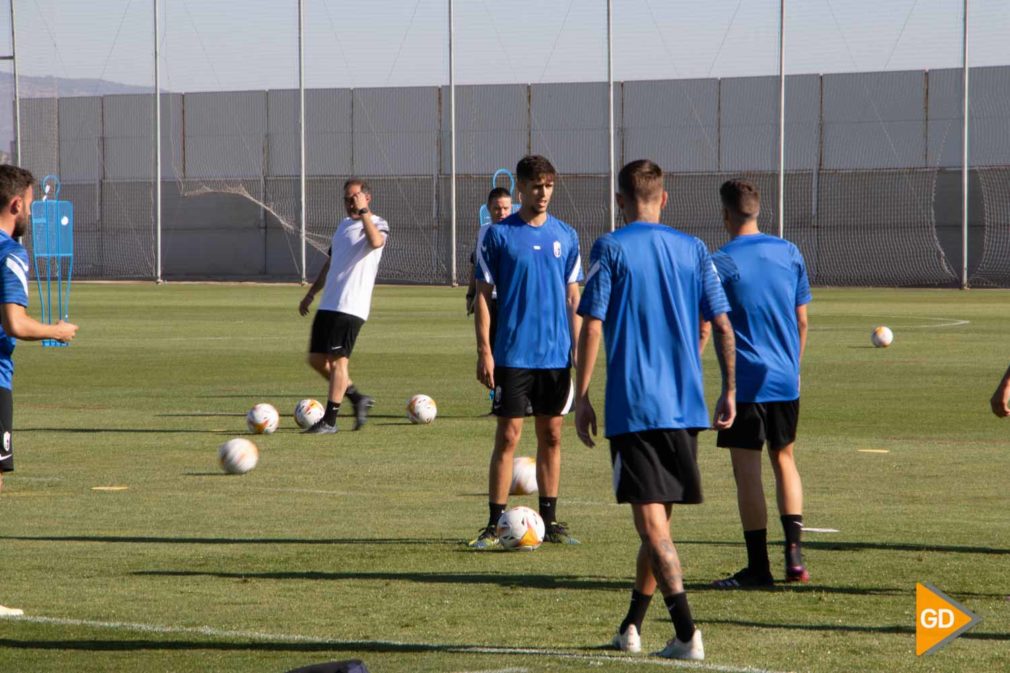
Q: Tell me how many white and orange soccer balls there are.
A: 7